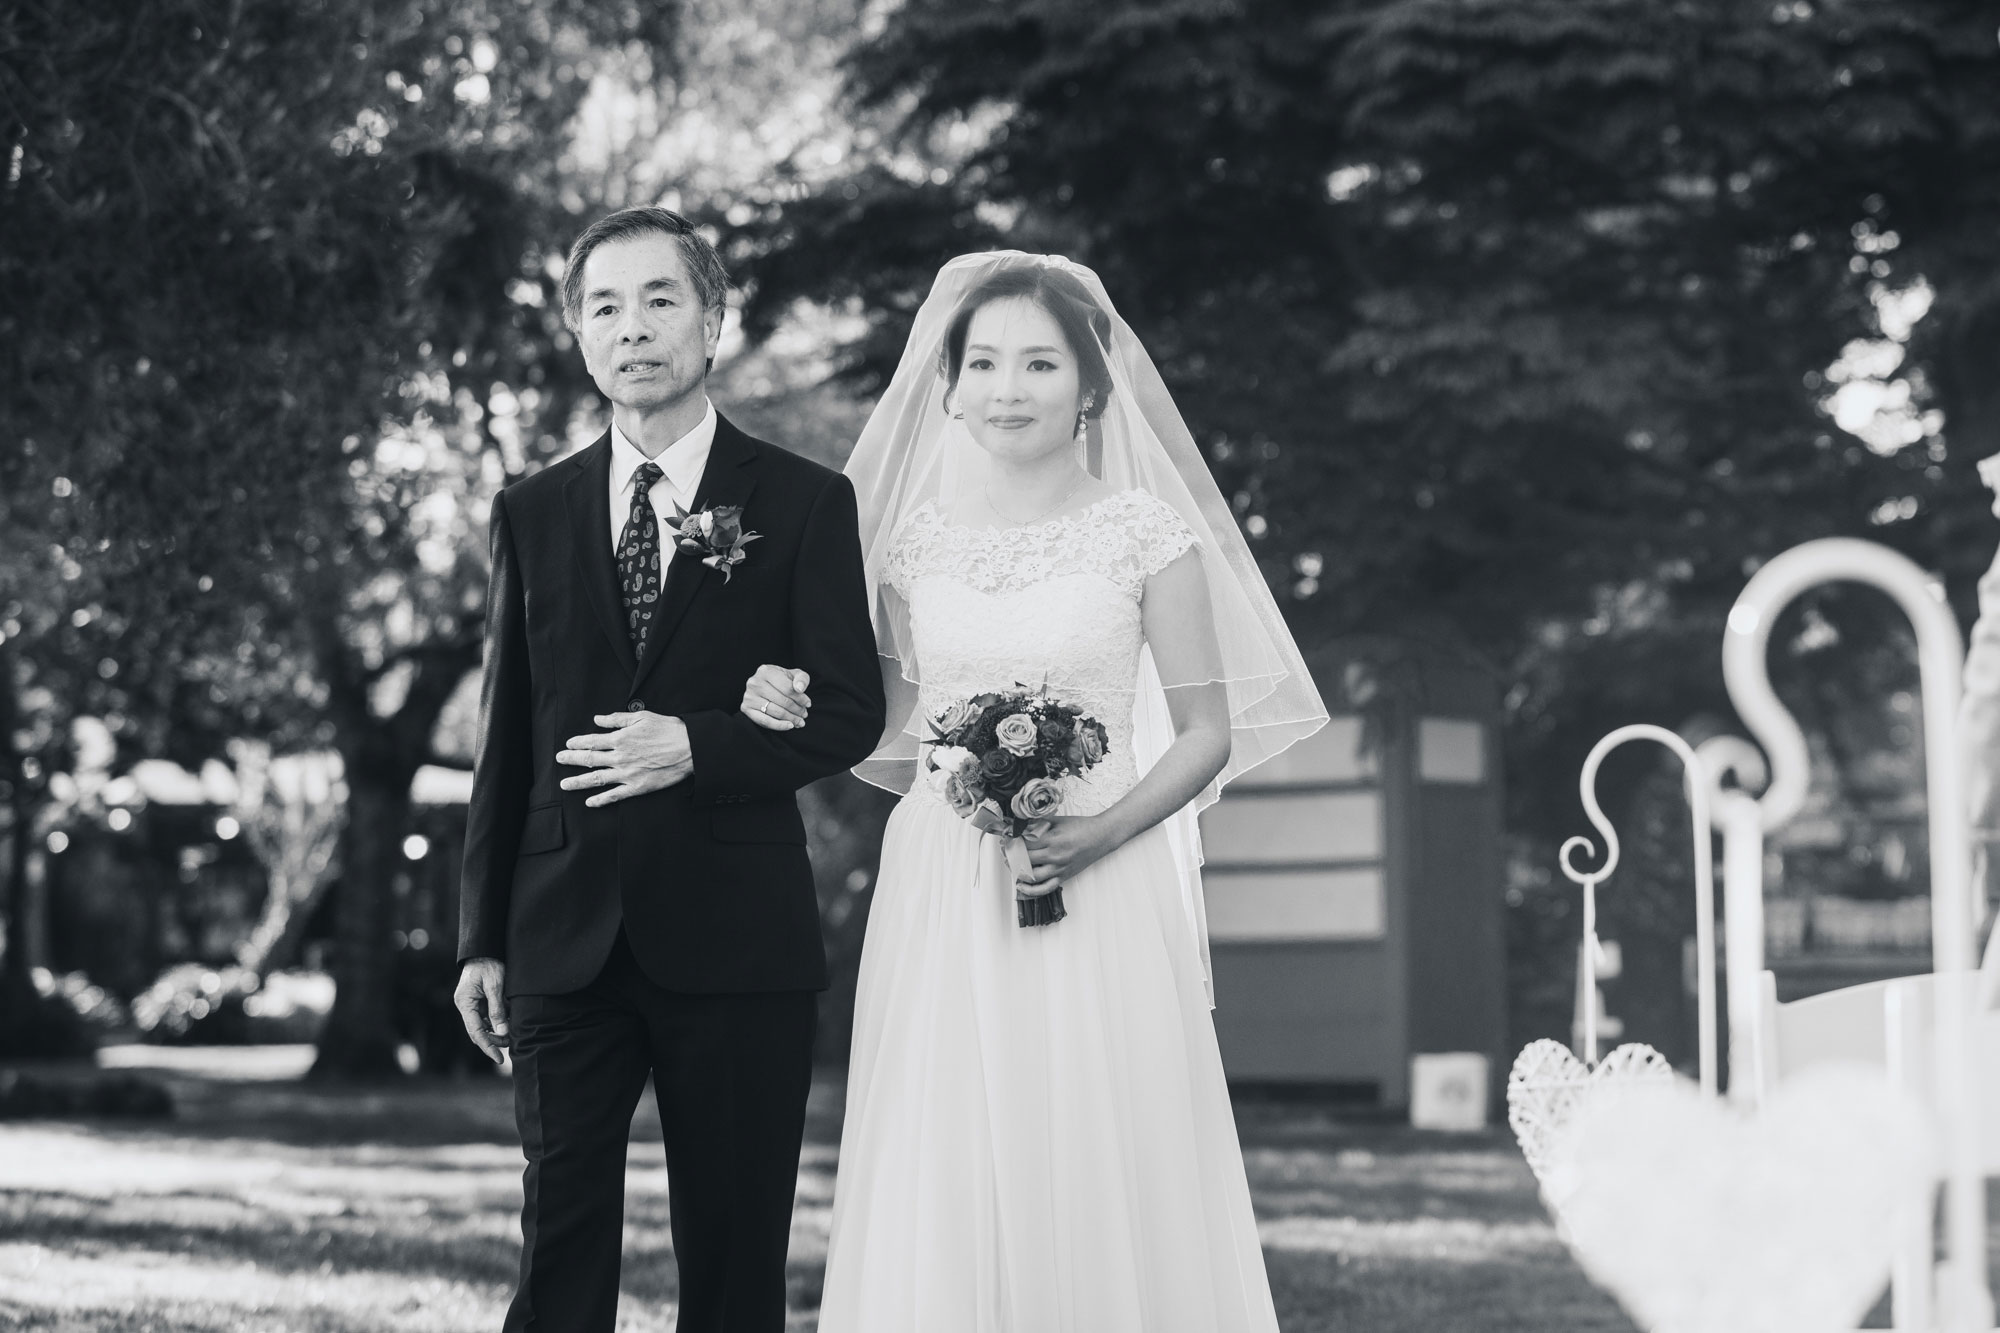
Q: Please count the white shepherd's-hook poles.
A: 2